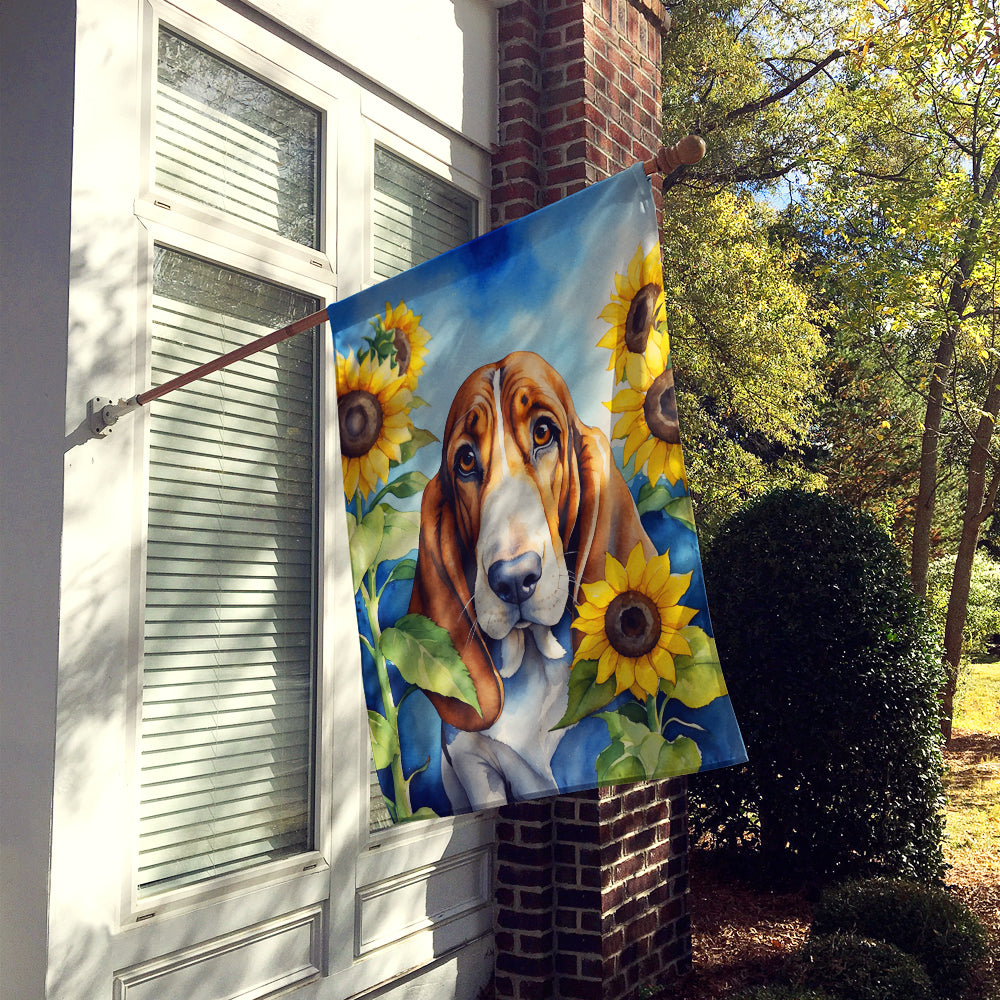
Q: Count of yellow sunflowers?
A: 5